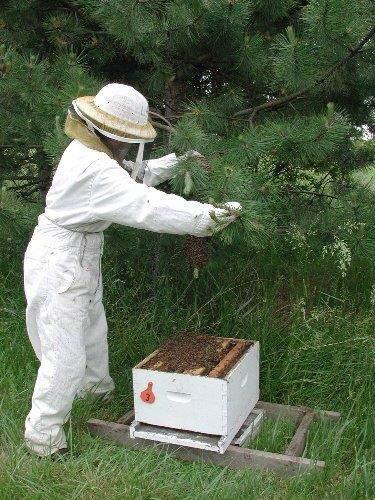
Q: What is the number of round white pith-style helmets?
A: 1